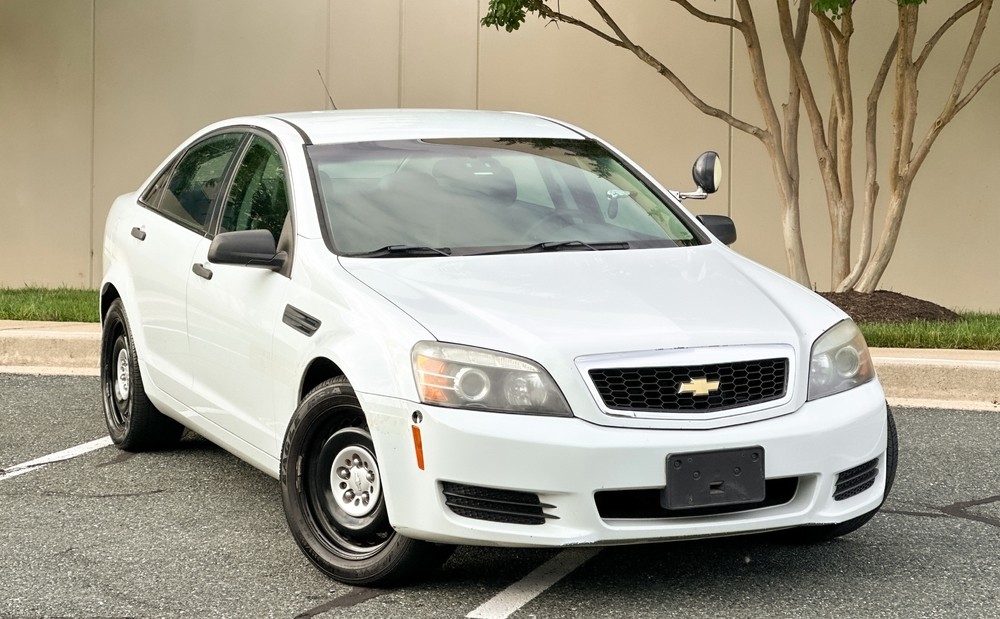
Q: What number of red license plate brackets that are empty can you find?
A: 0